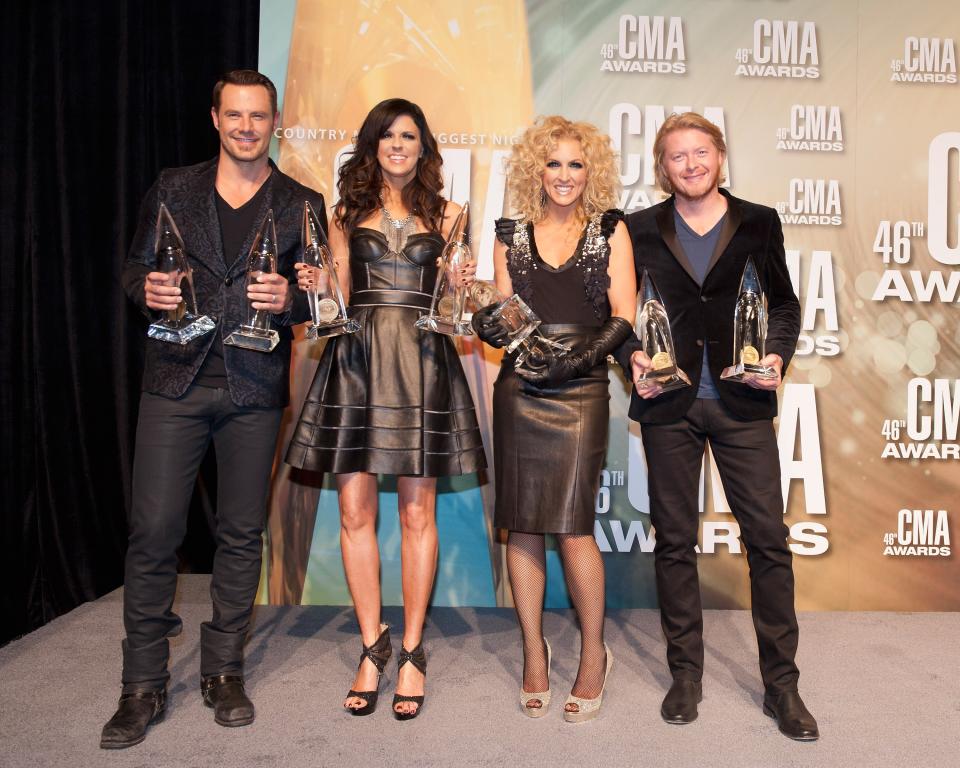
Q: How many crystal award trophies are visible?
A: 8